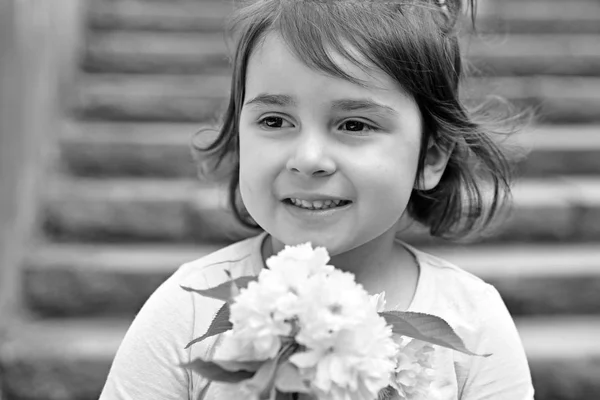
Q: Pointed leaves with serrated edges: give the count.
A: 4